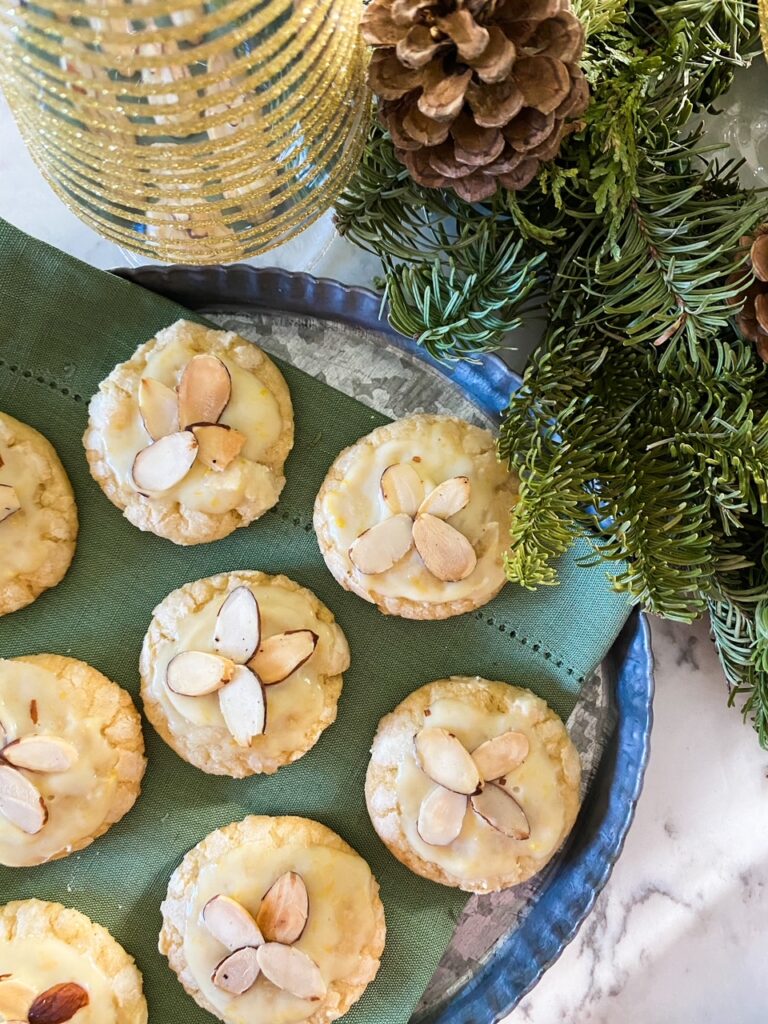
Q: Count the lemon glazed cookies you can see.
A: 8